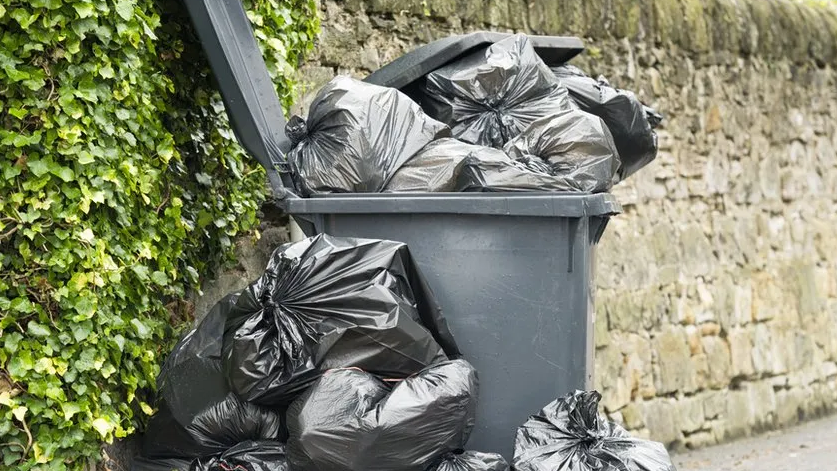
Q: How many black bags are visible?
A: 11